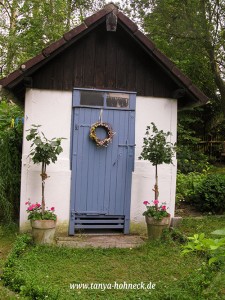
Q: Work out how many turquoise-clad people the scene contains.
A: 0